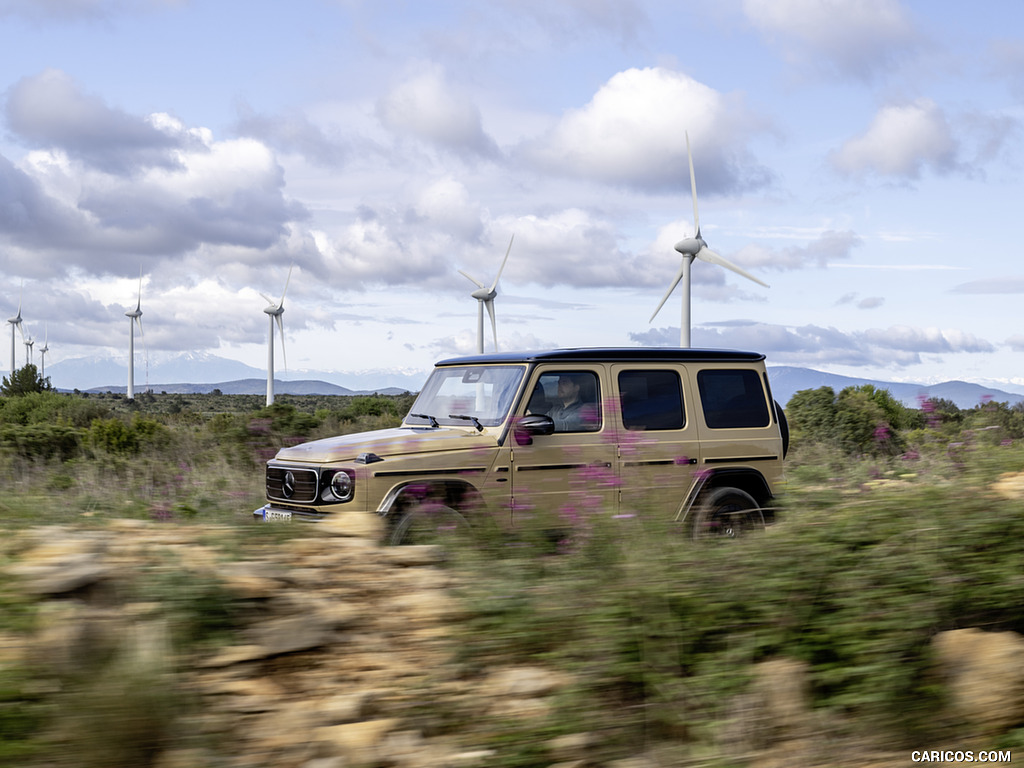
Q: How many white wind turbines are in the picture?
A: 7